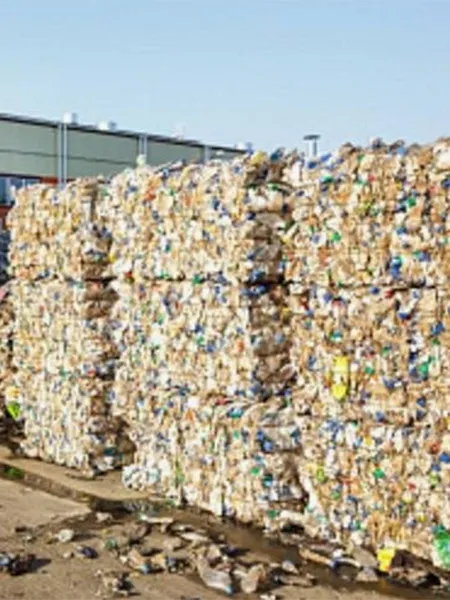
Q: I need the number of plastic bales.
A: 9